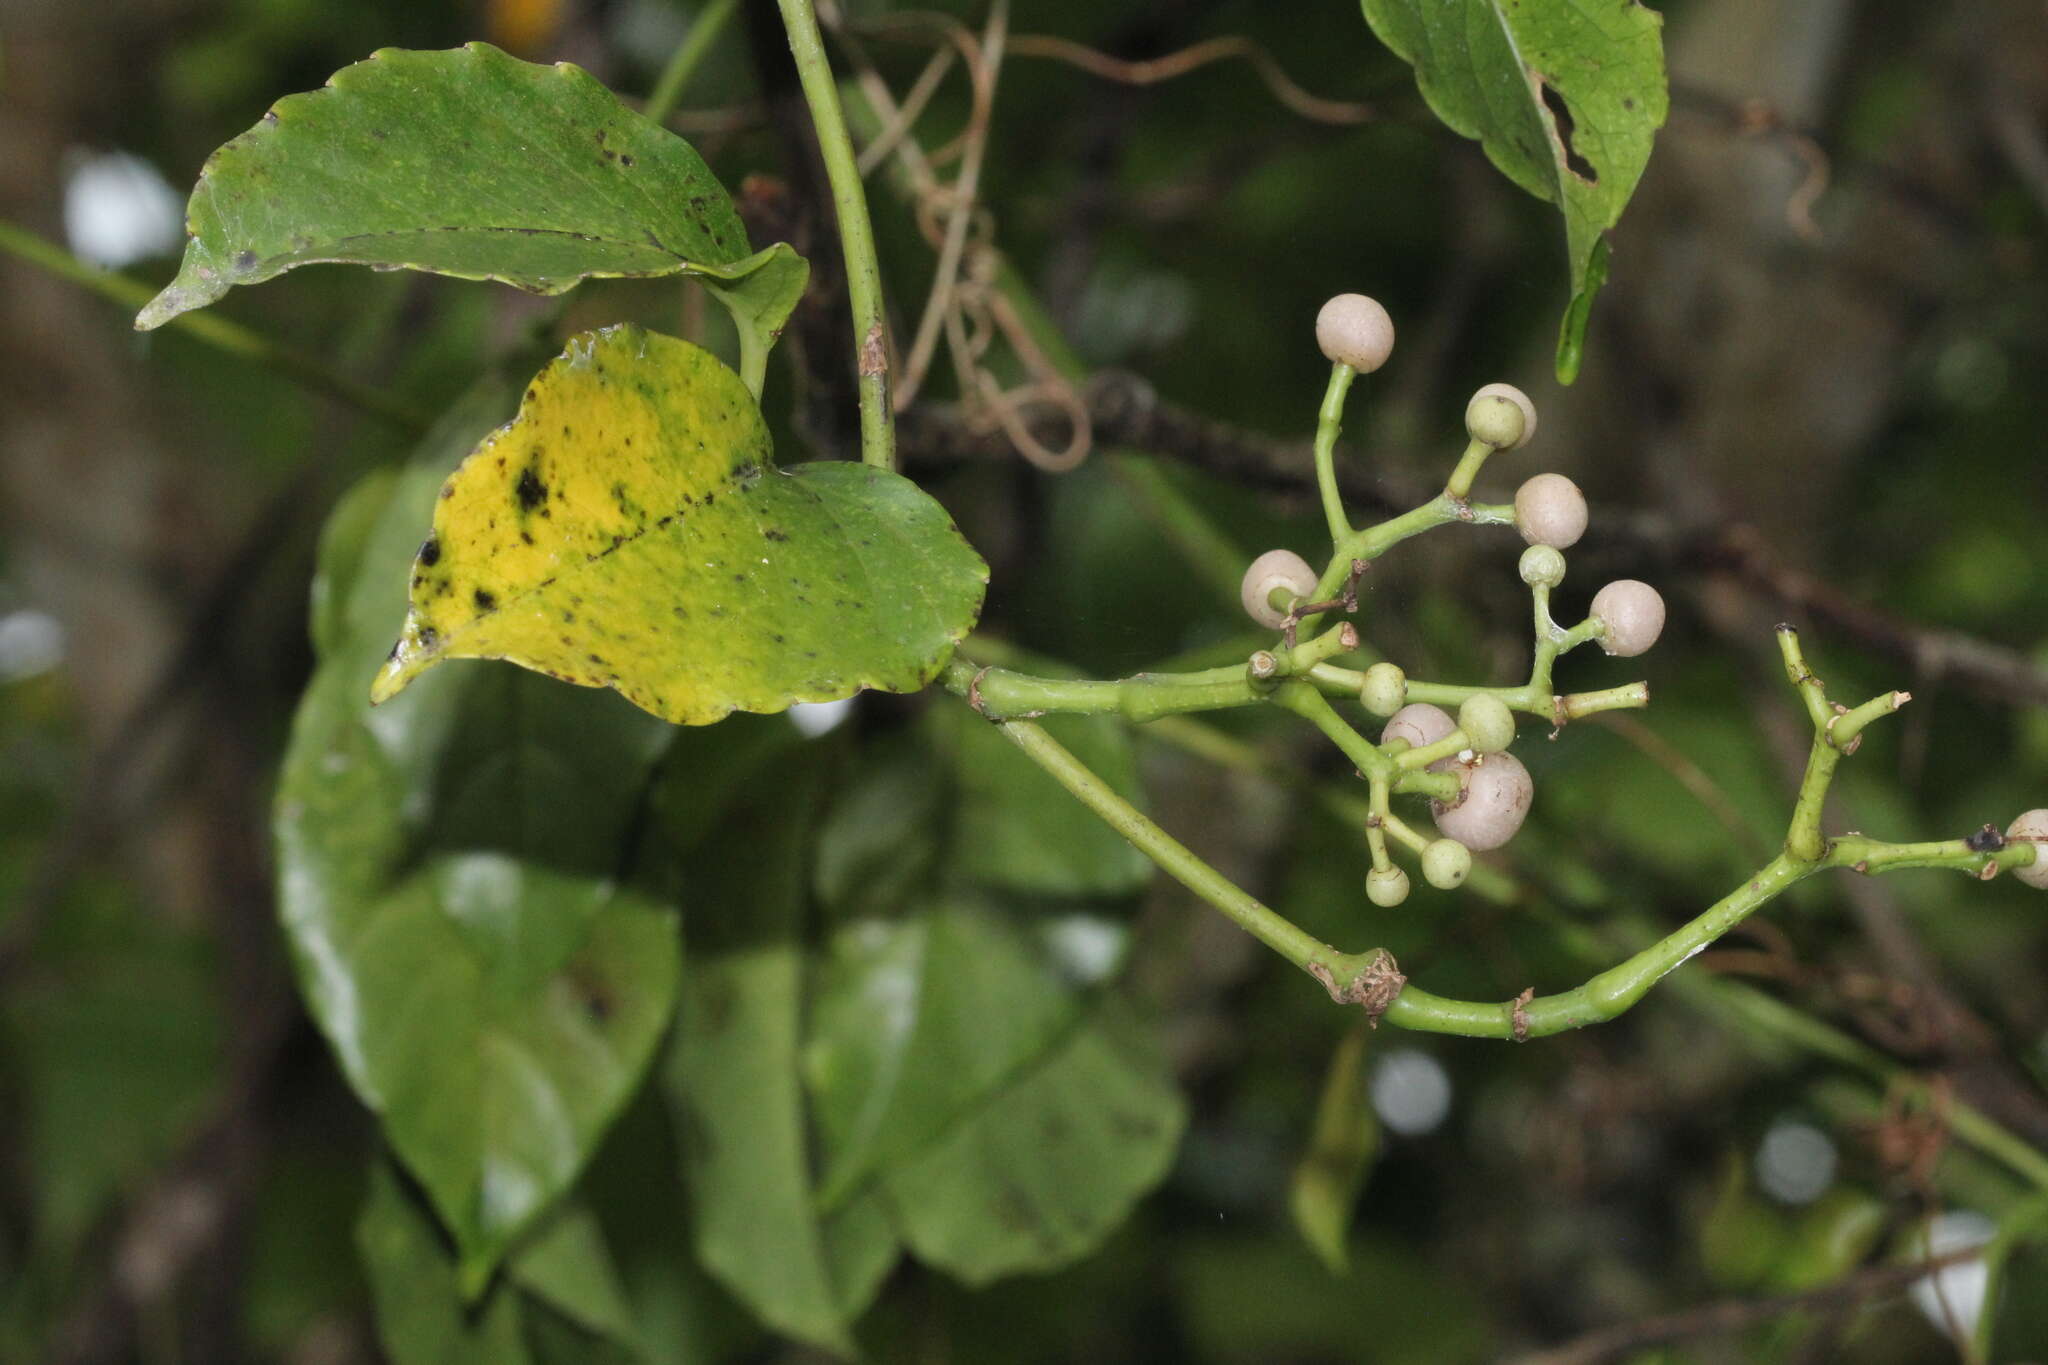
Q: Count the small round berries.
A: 14